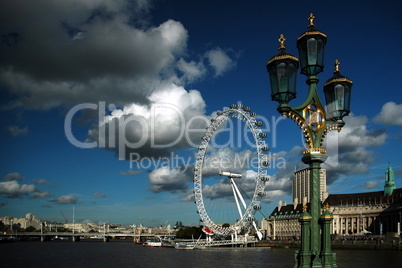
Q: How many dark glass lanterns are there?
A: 3